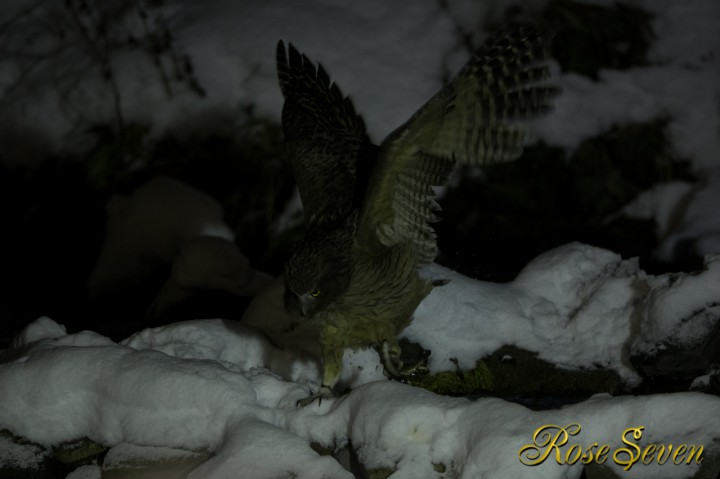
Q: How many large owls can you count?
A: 1